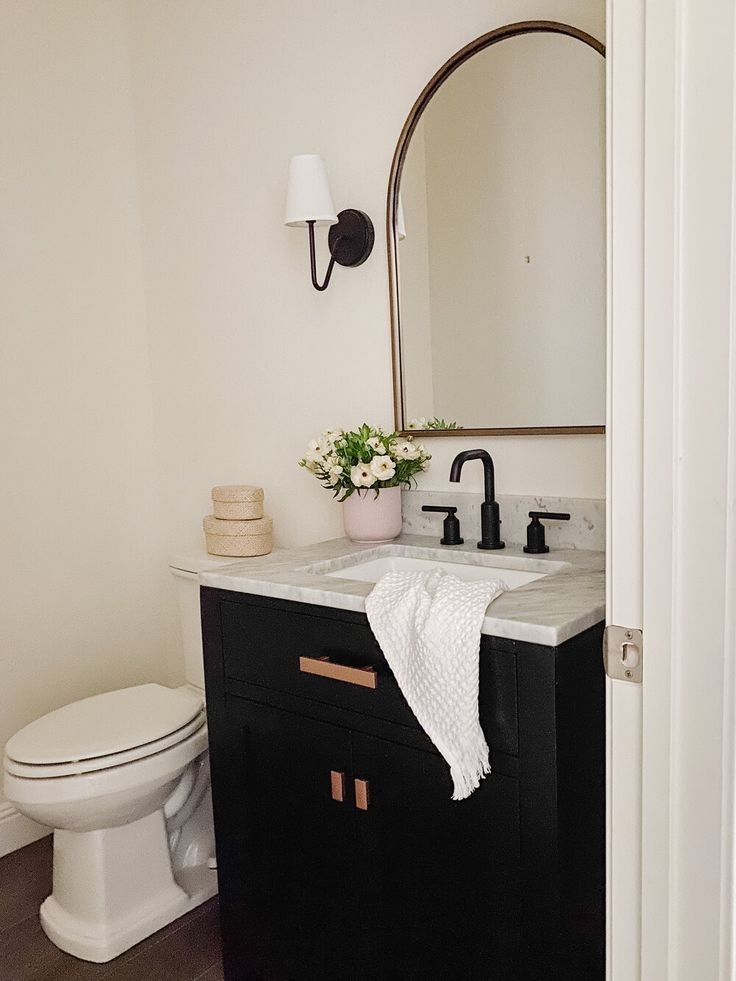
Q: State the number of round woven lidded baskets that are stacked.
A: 2